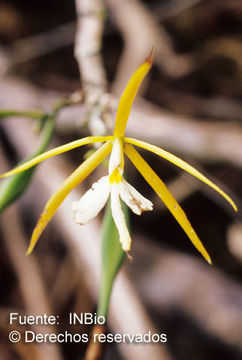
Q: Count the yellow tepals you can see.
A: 5